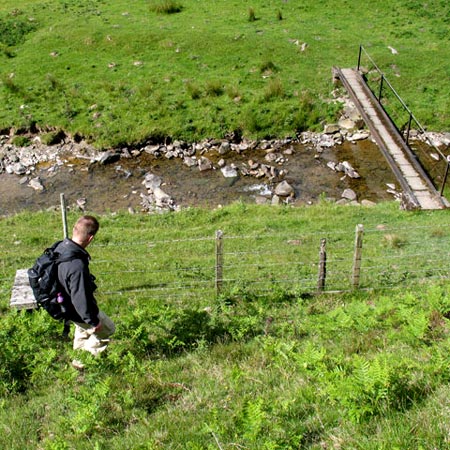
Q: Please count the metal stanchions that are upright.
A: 4